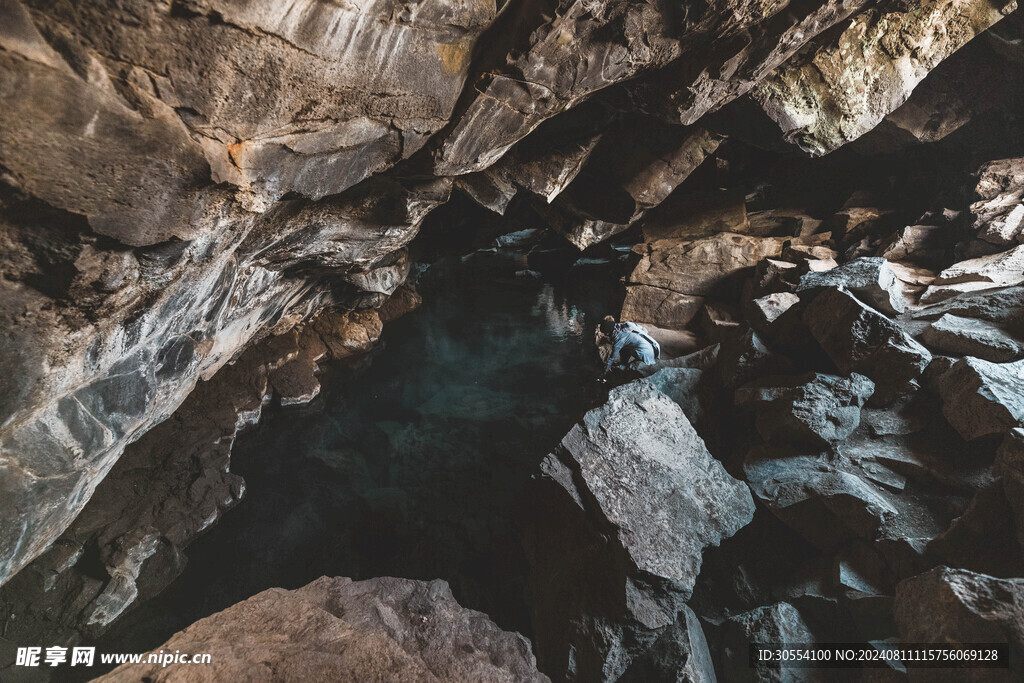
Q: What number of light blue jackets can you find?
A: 1